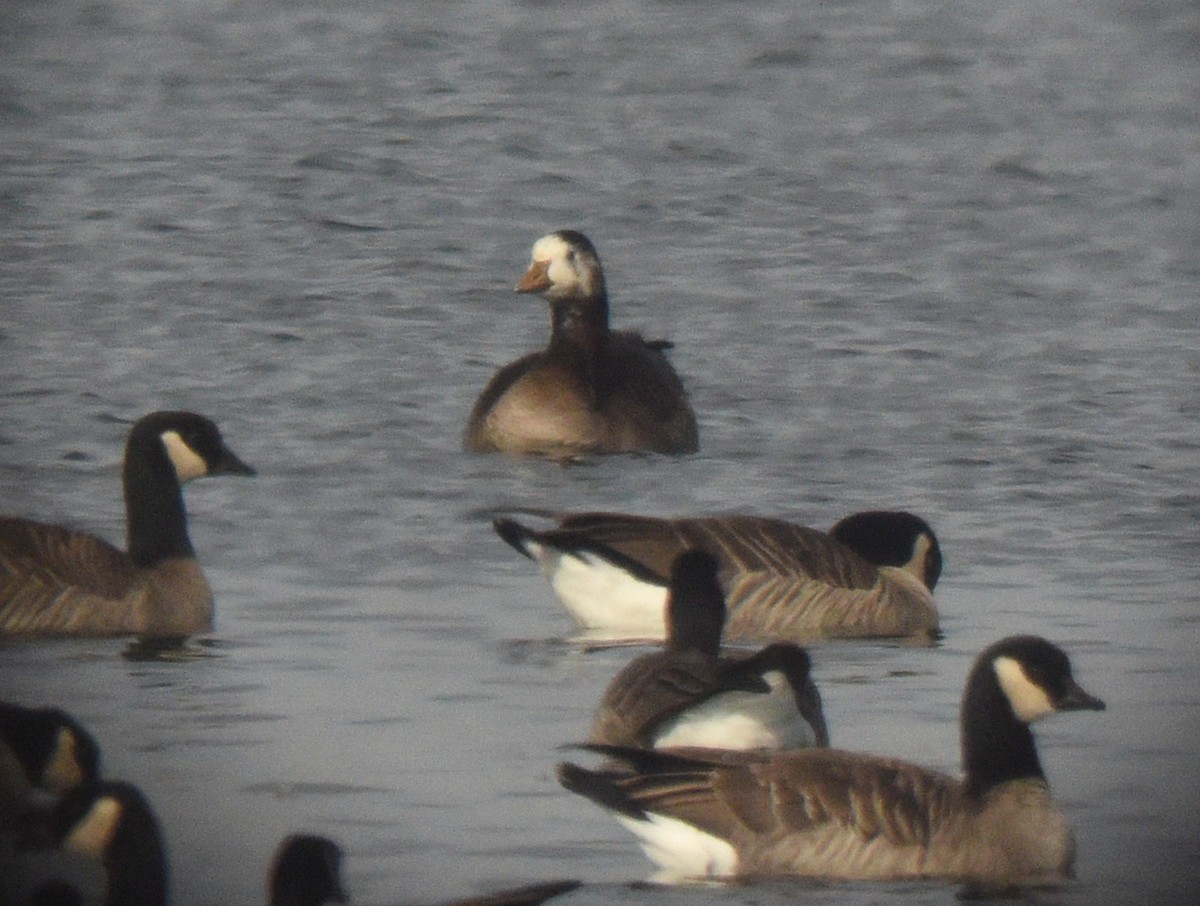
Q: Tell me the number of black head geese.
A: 7